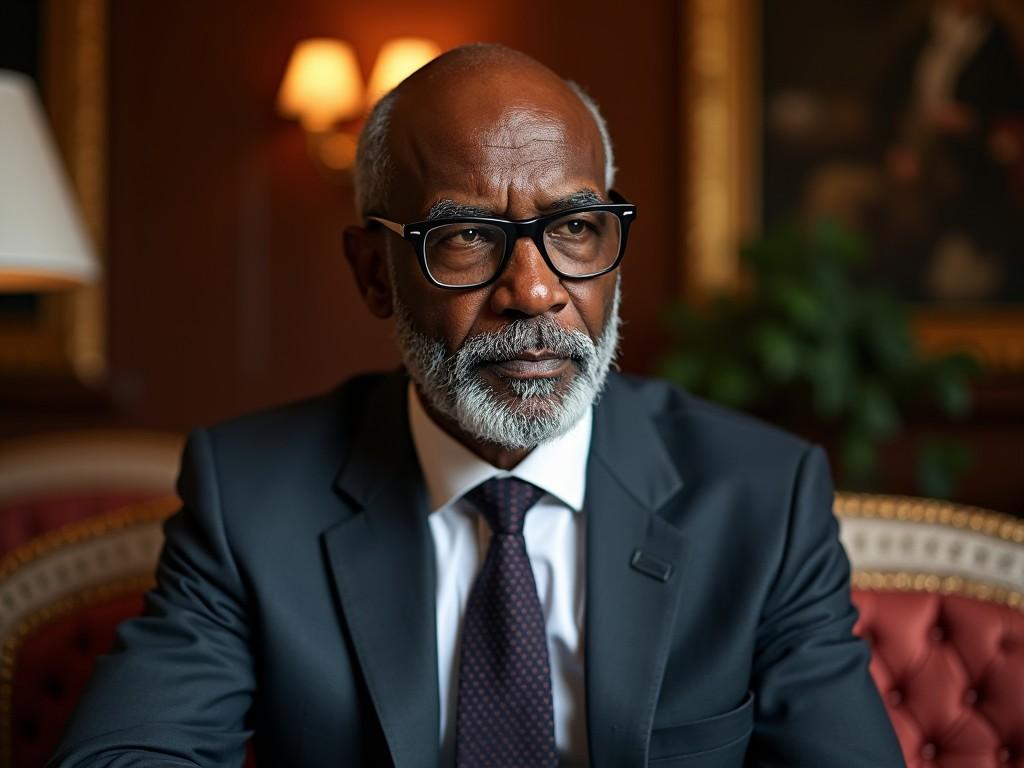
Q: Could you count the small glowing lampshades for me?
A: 2